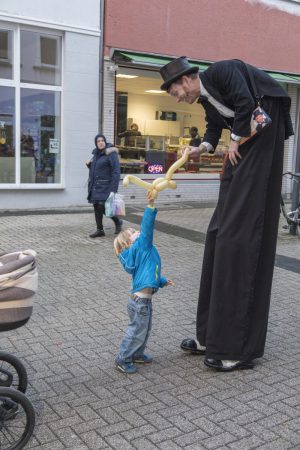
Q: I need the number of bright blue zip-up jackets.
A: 1